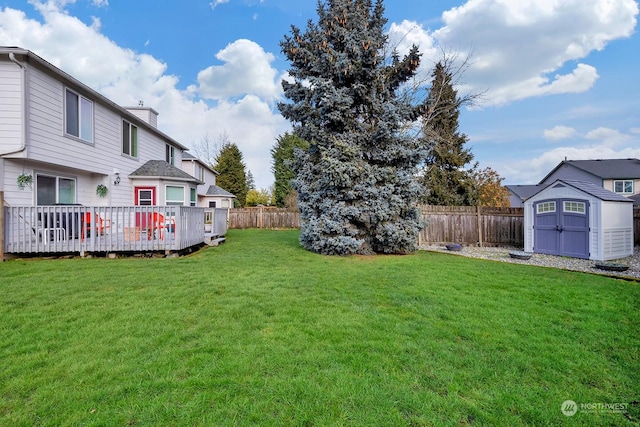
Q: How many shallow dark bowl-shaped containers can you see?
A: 3